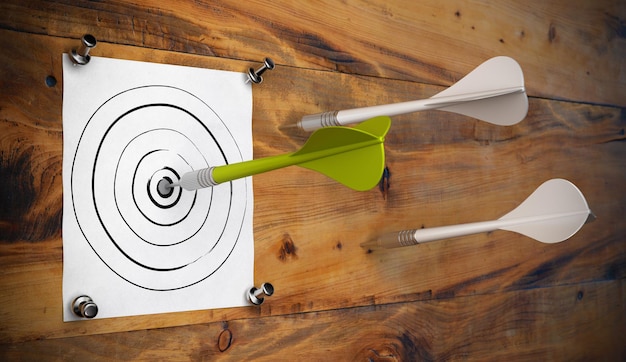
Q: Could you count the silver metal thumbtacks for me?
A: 4